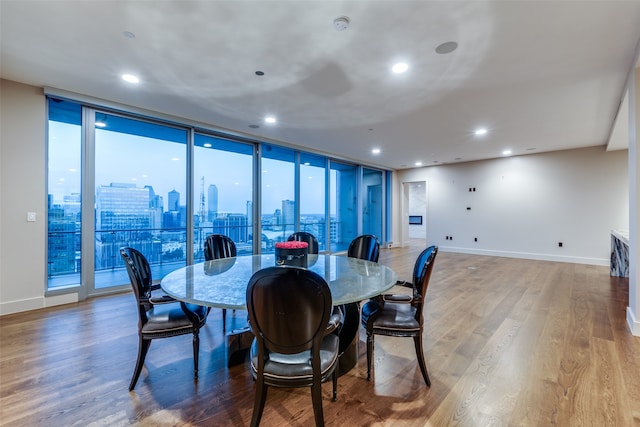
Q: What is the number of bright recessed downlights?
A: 7